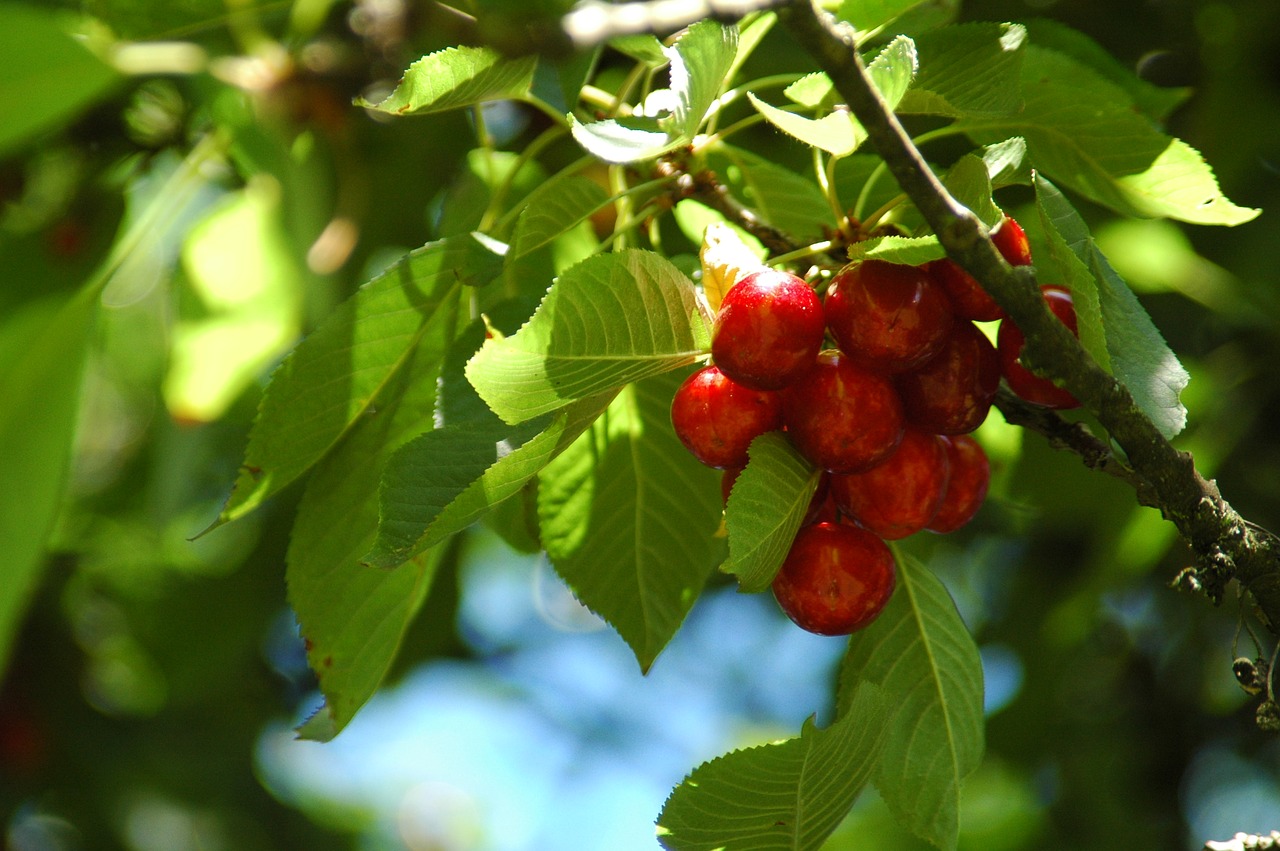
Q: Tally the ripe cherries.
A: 11